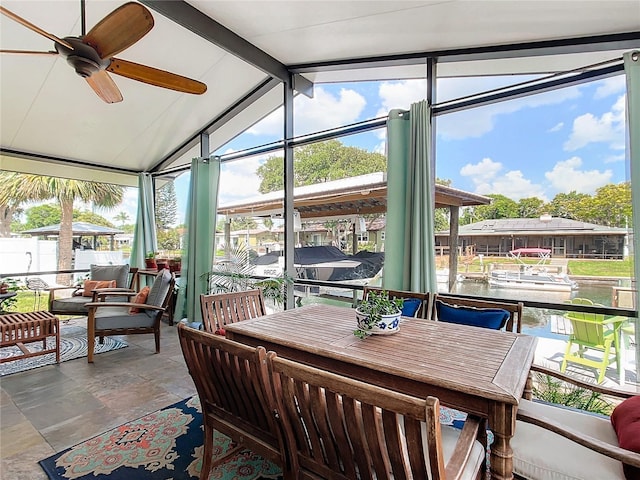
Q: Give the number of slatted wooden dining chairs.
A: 6